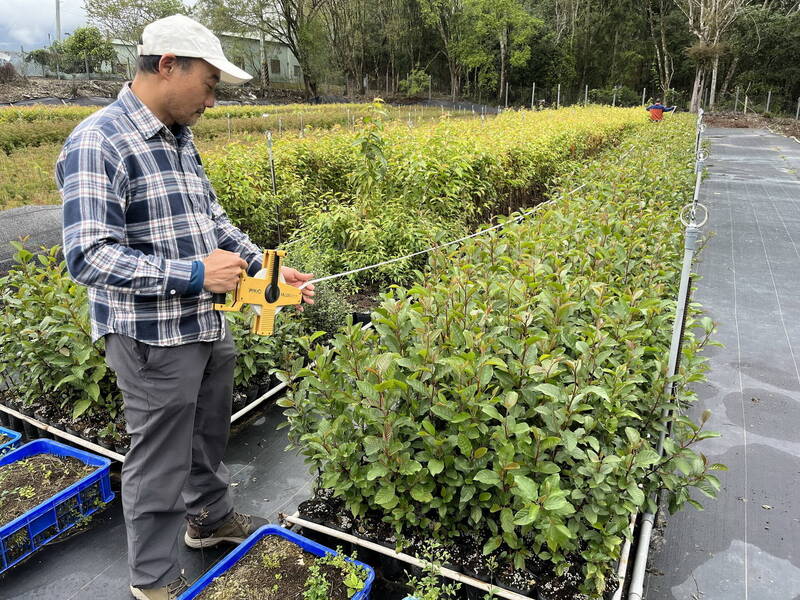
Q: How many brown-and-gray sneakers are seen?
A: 2